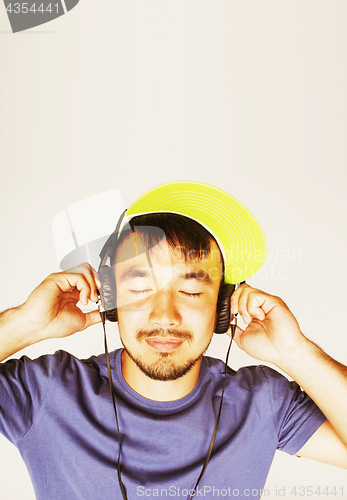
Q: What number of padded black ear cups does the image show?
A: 2